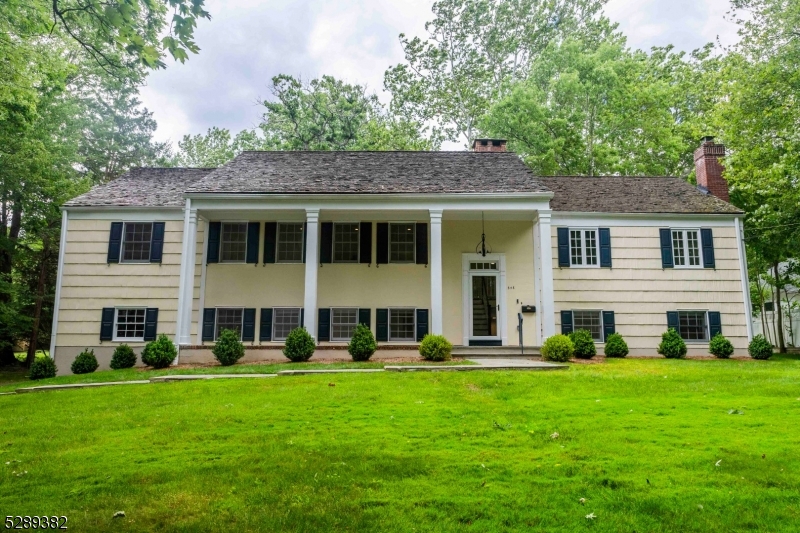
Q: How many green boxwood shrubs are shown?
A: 14